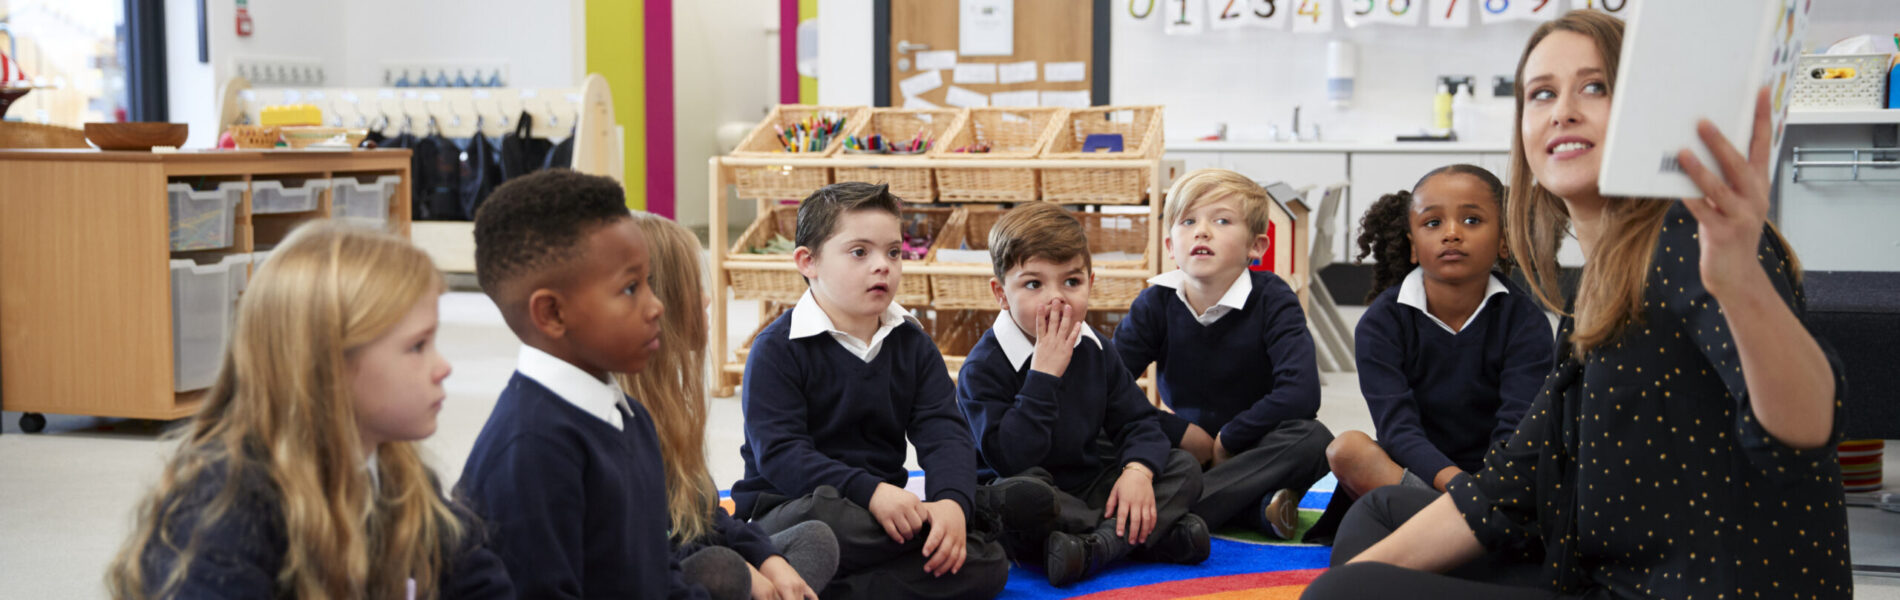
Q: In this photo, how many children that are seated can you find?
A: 7